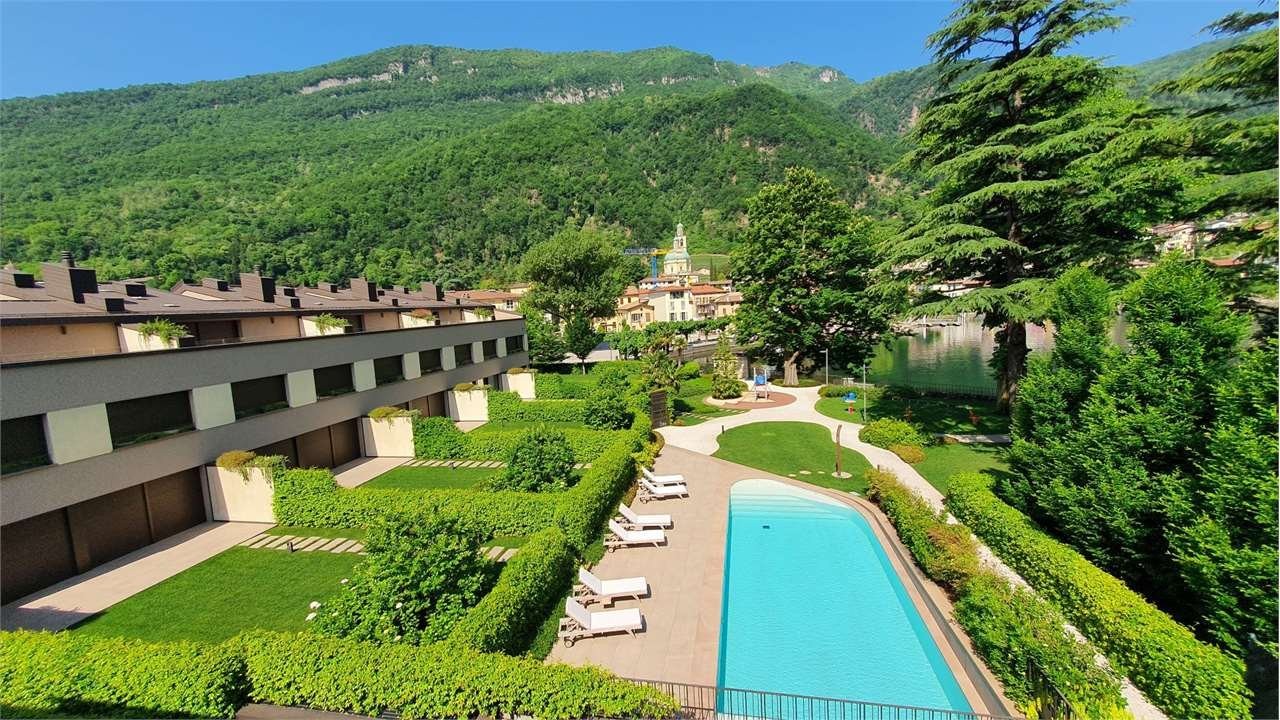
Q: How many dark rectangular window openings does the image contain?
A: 9